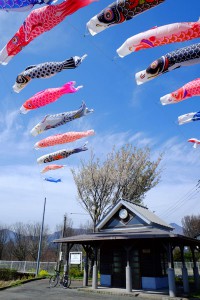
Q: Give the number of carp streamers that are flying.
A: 15